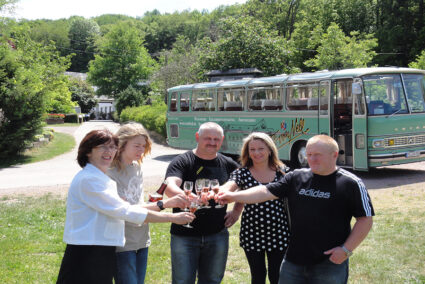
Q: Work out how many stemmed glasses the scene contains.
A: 5